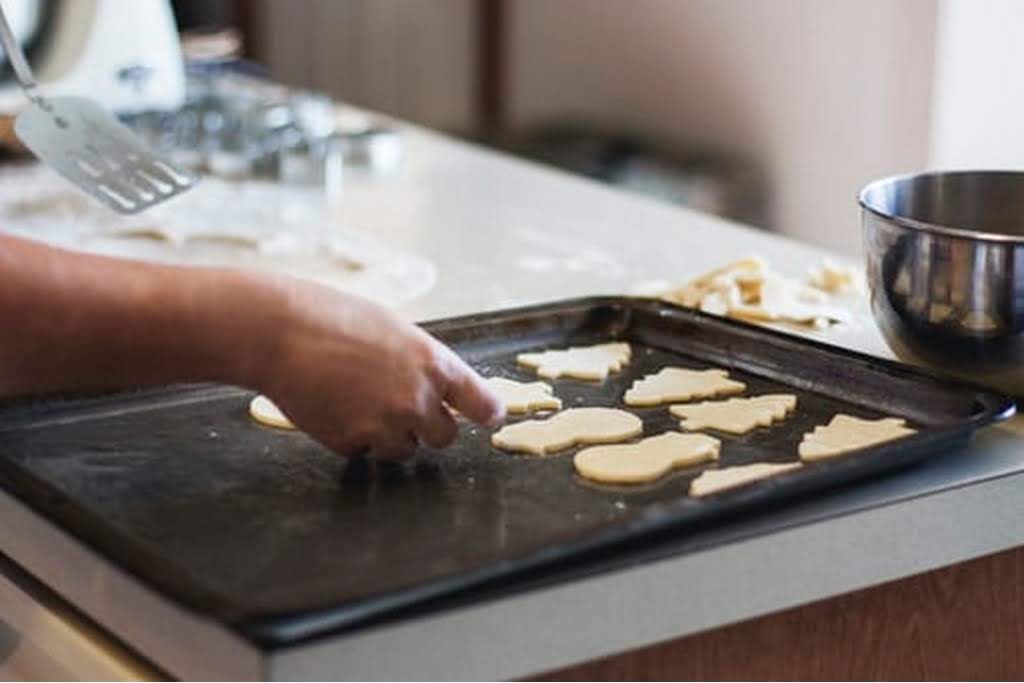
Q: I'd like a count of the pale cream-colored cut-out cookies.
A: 9